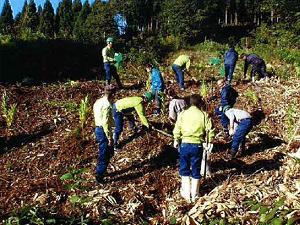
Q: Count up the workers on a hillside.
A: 11